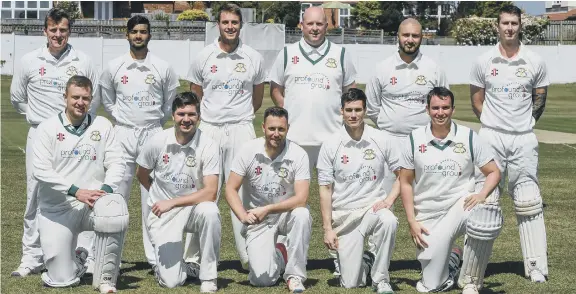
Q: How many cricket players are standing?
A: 6